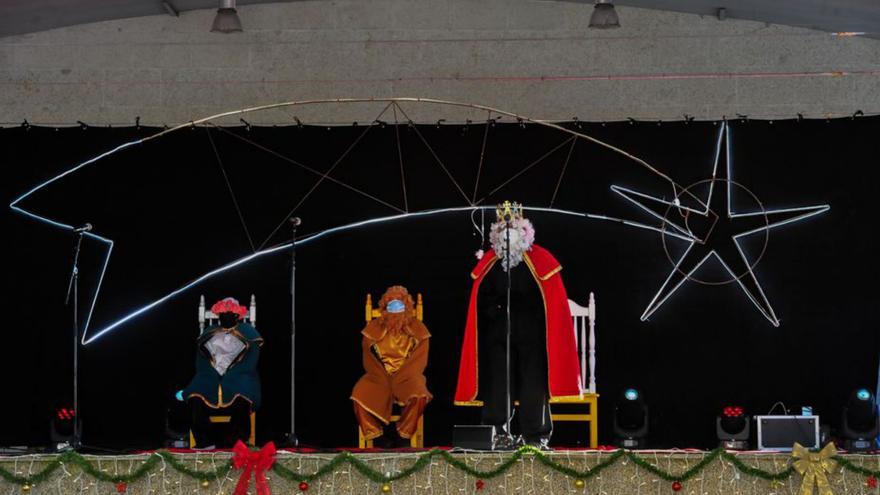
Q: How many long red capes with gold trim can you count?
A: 1